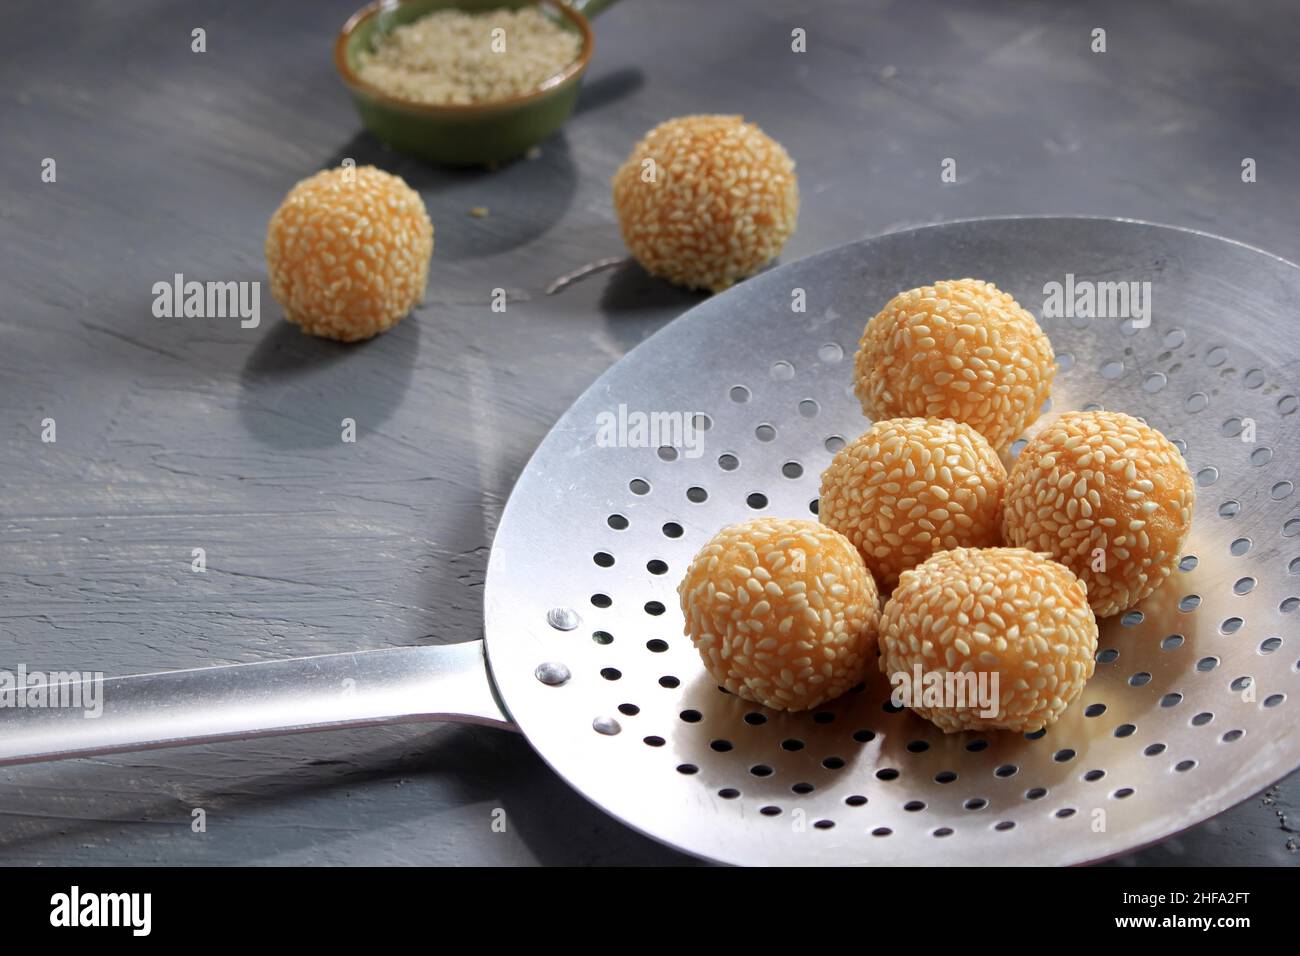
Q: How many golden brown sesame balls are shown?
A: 7